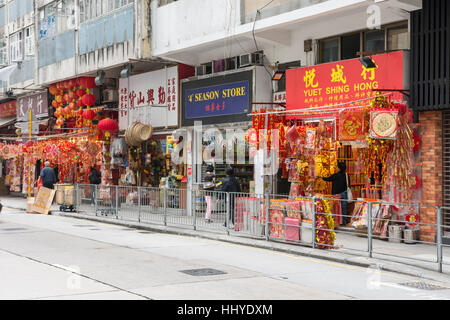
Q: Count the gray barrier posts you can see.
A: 11